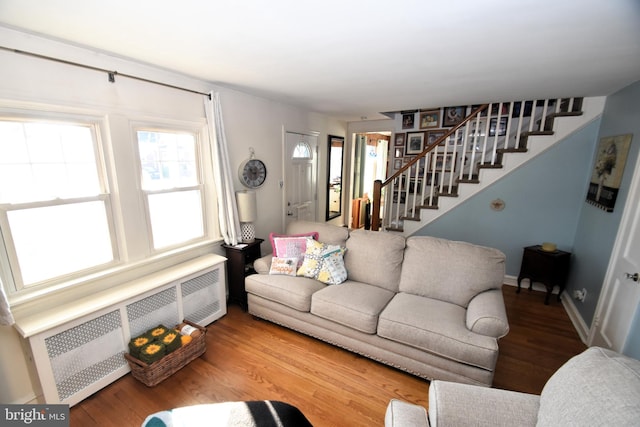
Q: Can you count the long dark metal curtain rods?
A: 1